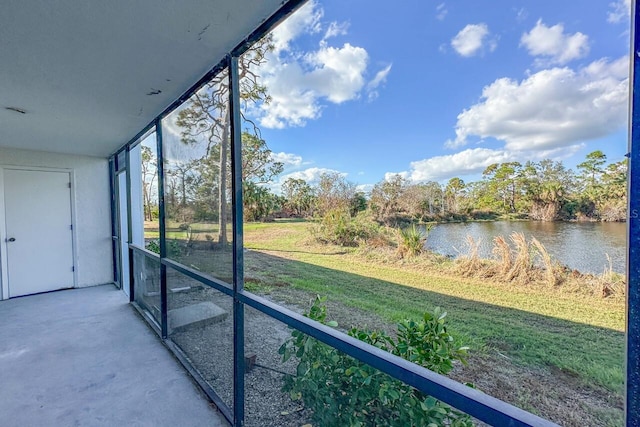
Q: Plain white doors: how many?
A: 1